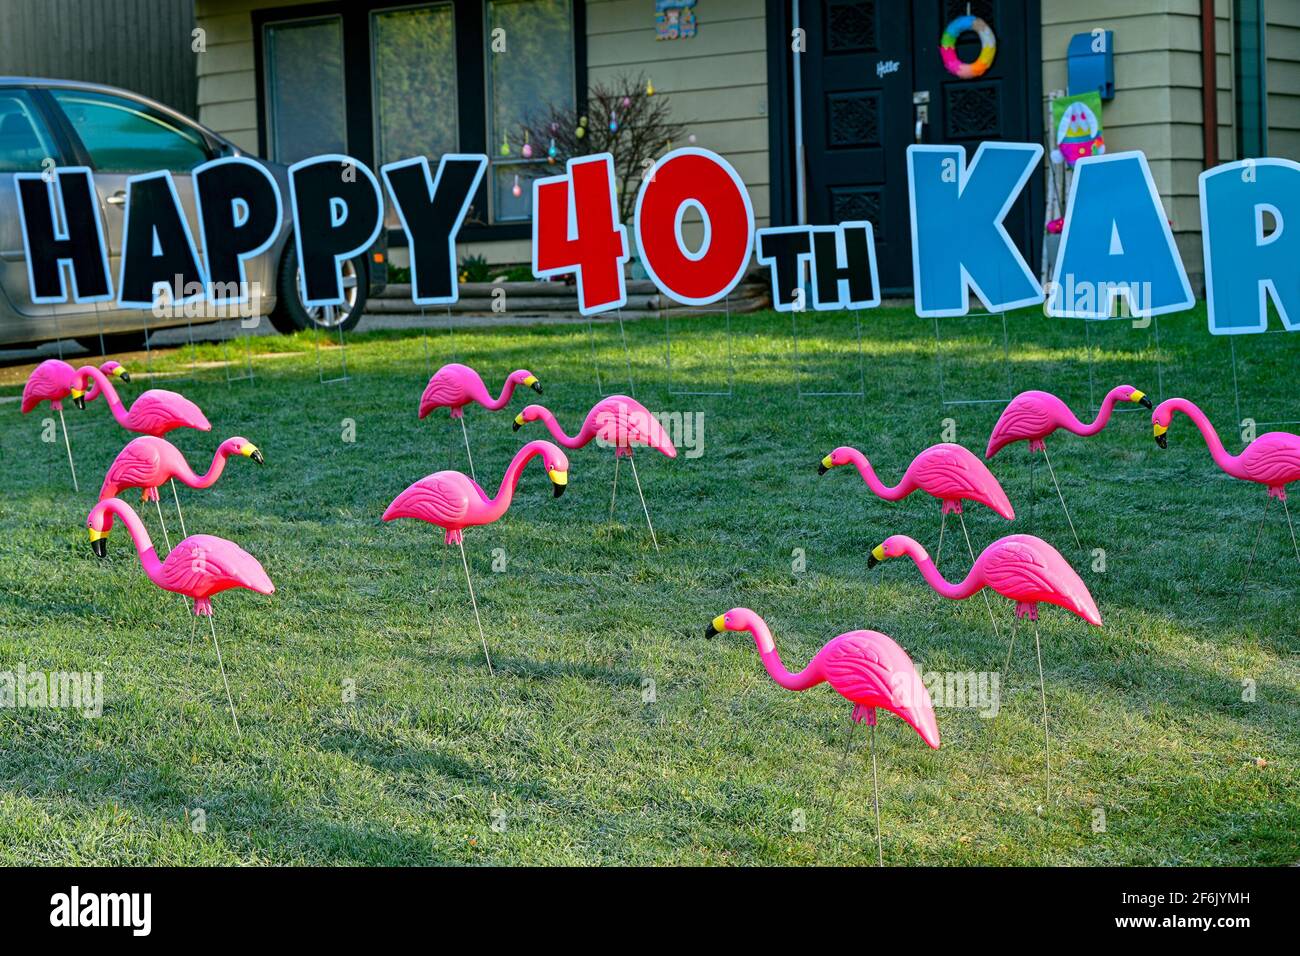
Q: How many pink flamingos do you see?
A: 12